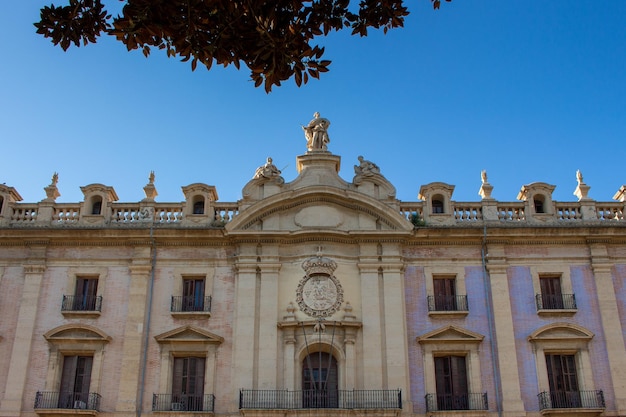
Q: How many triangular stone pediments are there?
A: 2